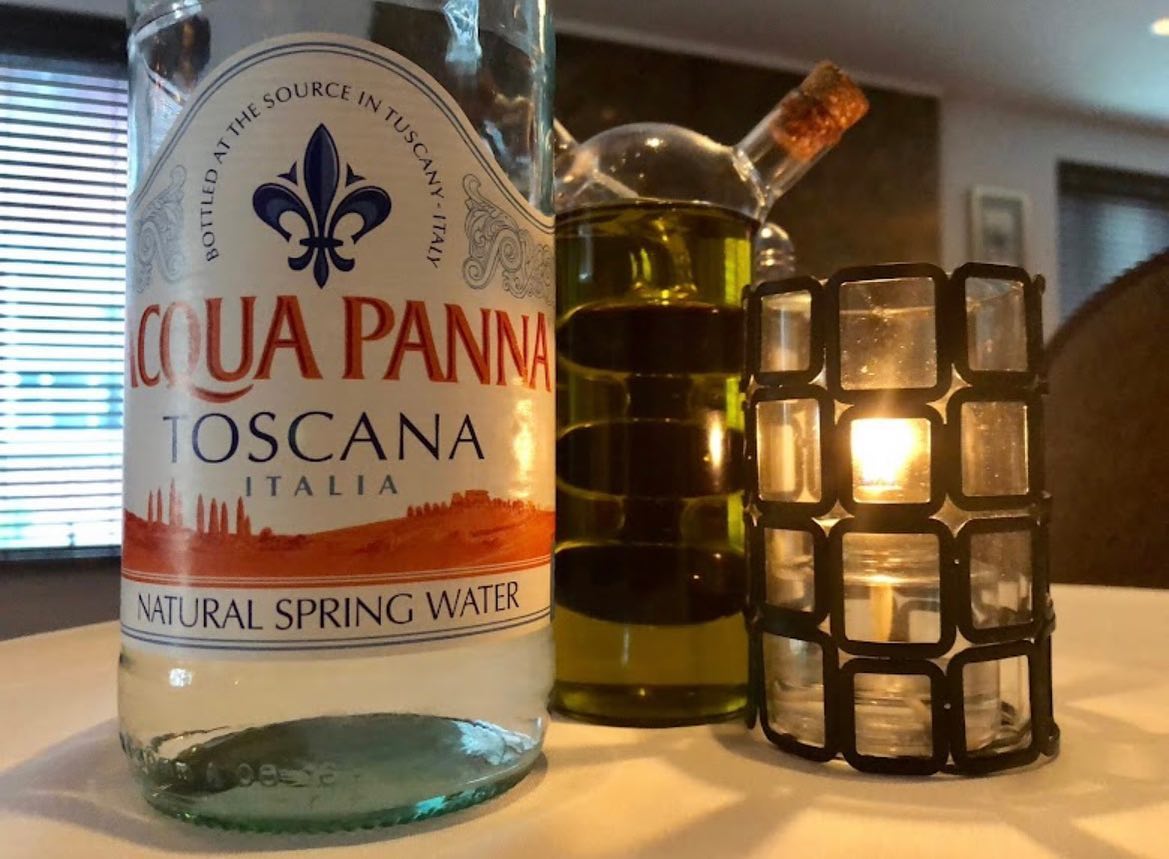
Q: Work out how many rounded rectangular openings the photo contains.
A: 12